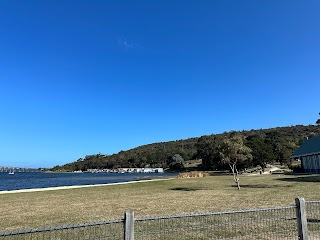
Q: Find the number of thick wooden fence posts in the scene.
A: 2